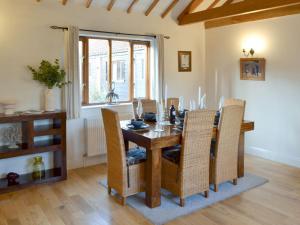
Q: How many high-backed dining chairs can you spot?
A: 6